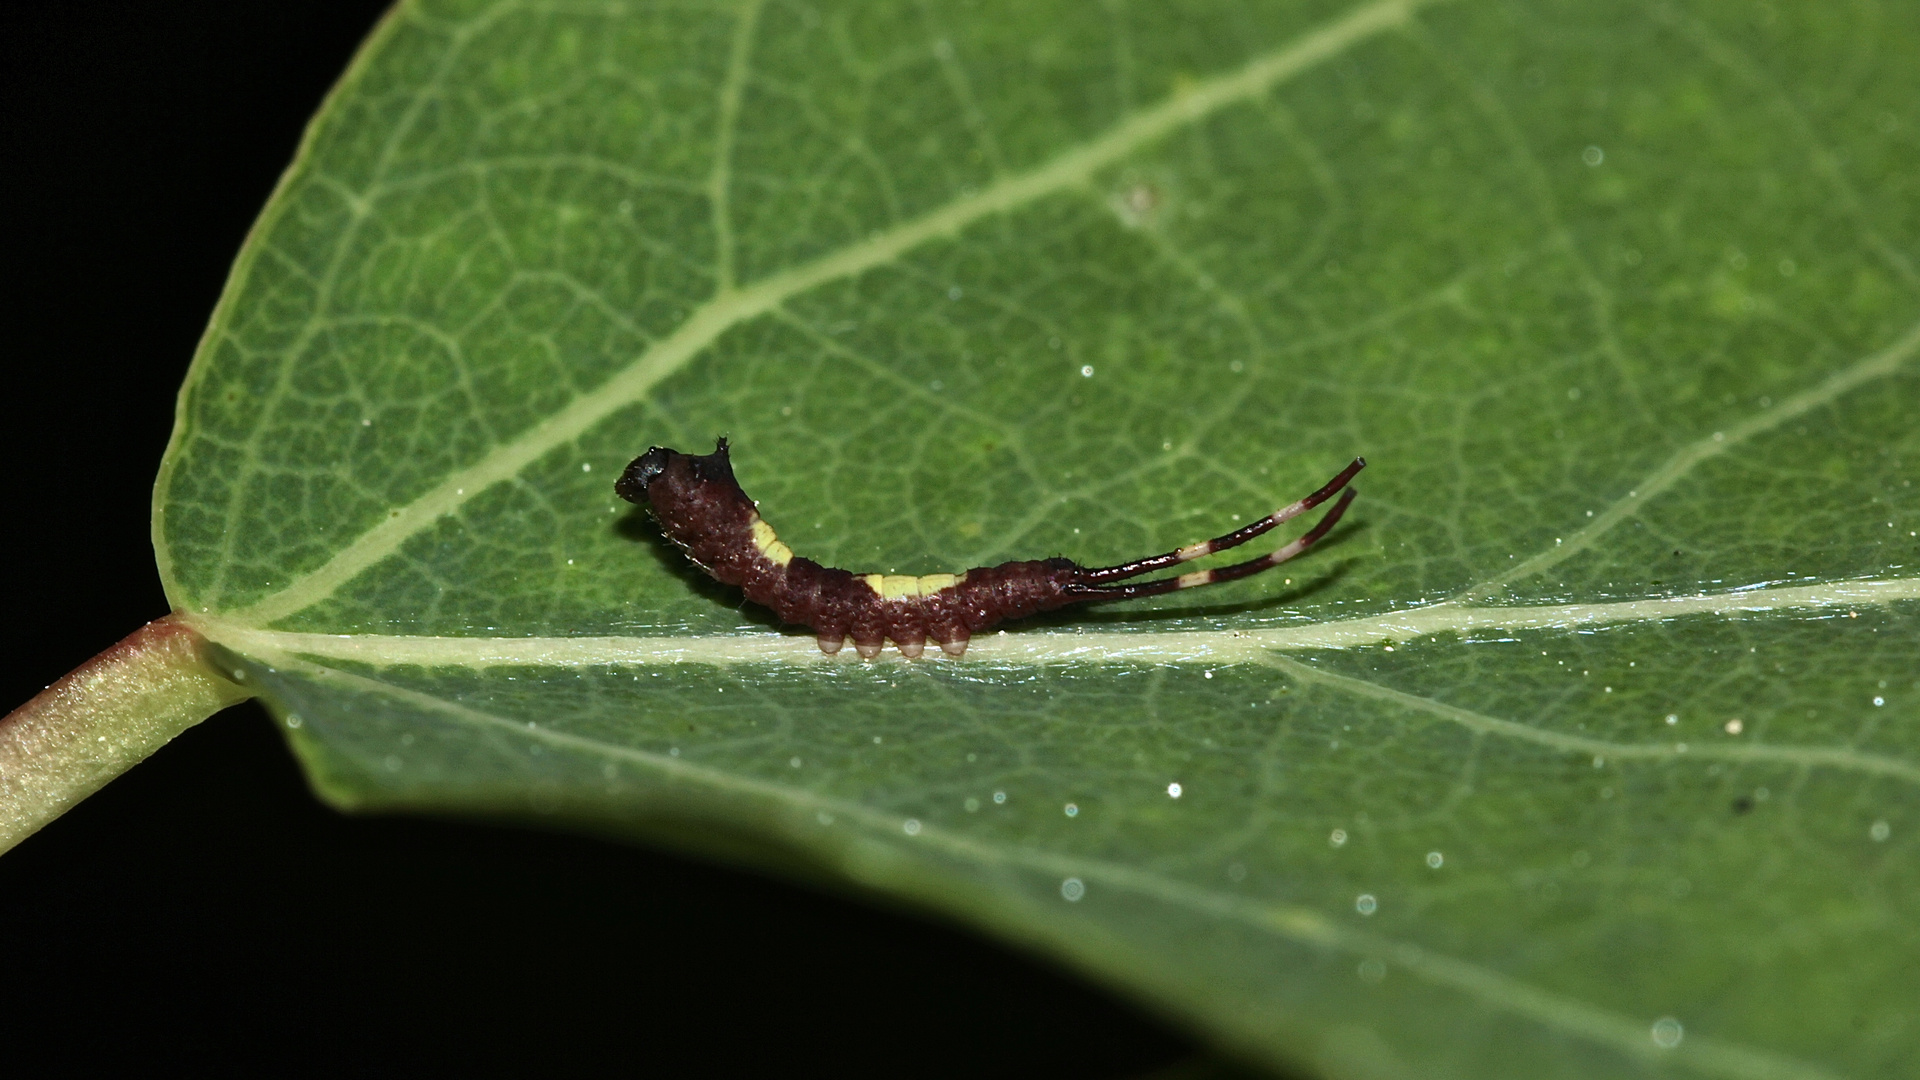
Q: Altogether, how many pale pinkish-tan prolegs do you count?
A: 4